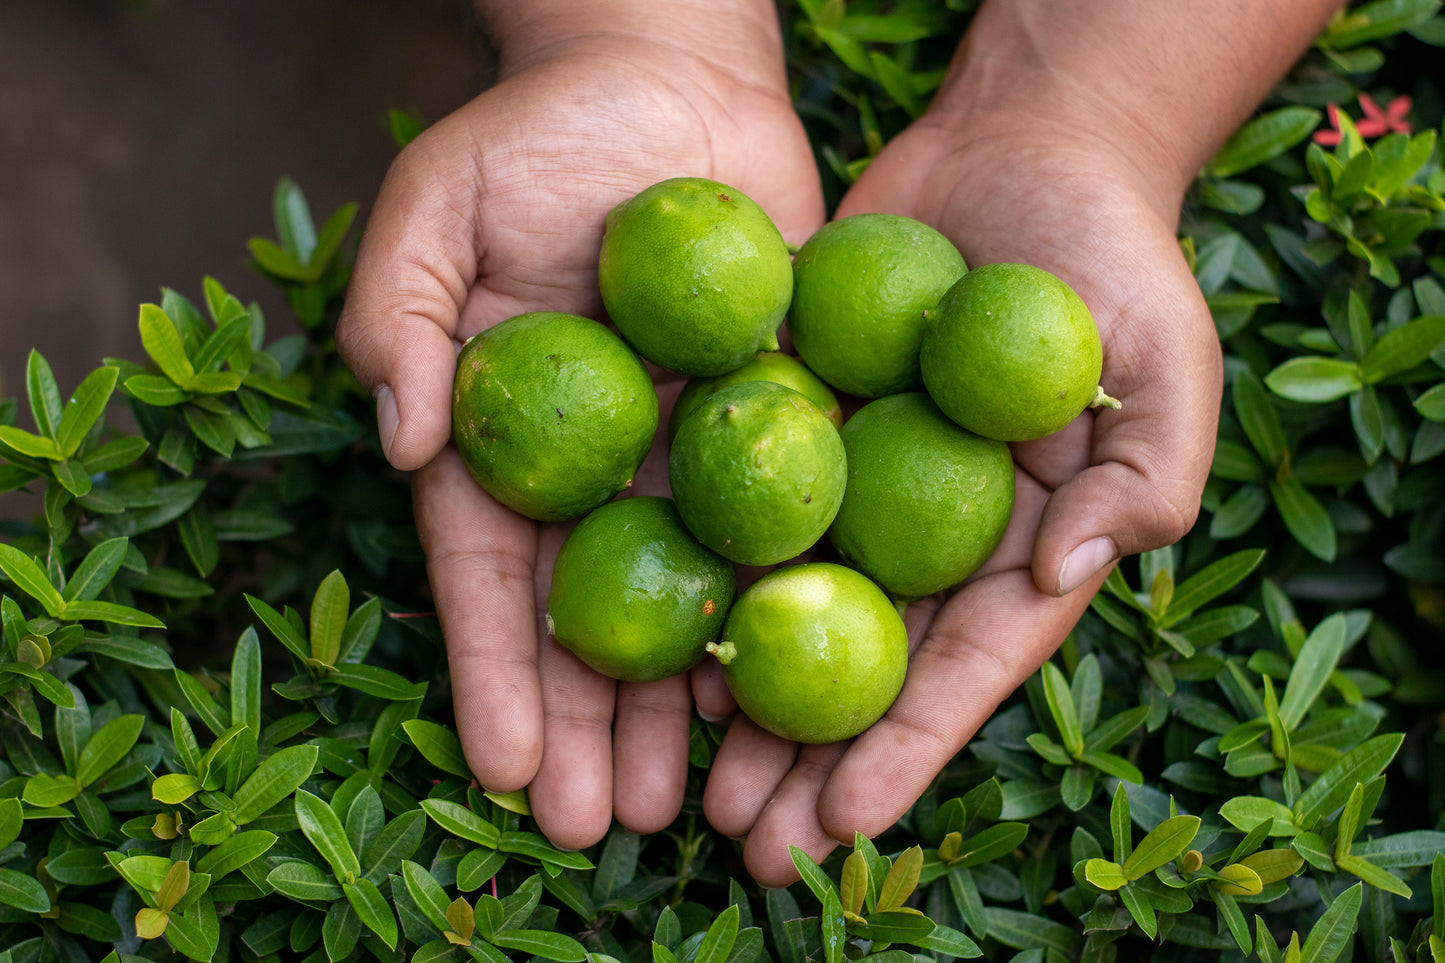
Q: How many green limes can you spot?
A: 9